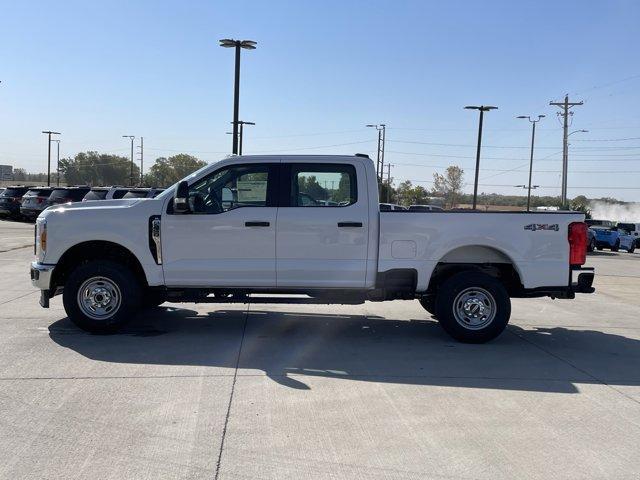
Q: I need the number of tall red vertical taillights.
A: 1